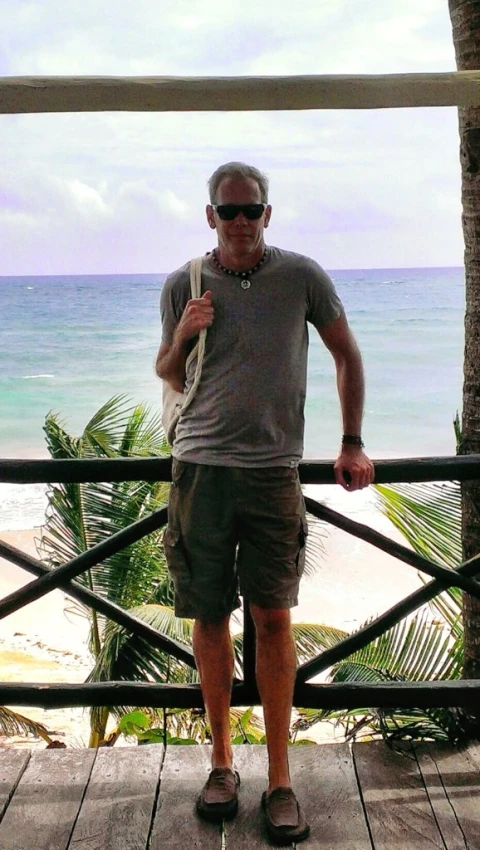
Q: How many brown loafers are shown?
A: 2